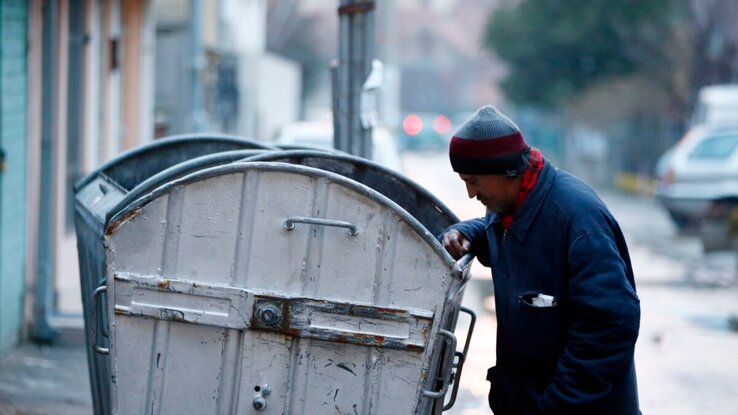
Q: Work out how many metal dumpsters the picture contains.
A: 2